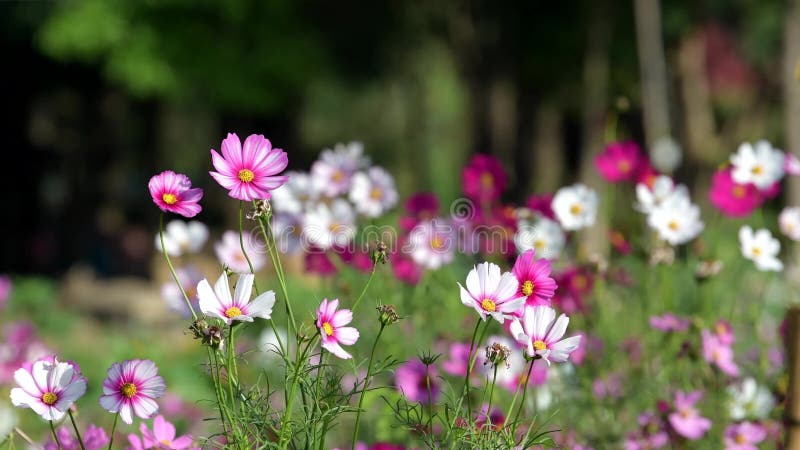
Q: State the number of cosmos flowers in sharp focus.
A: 9